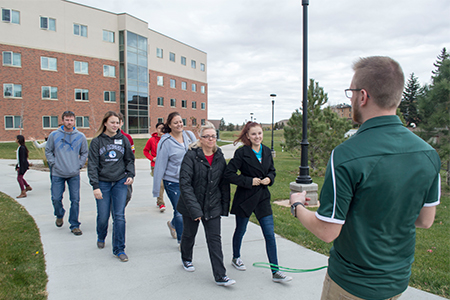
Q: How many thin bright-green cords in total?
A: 1